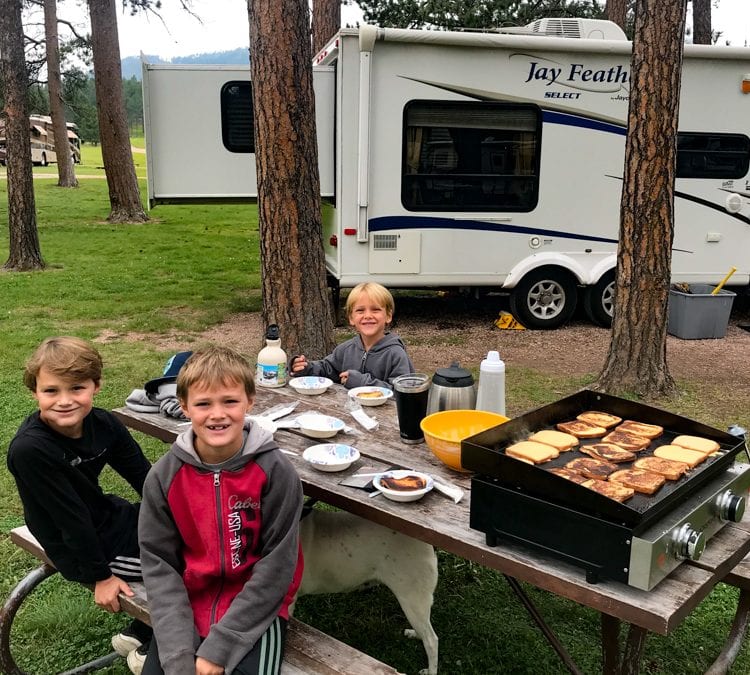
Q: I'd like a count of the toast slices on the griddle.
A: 14